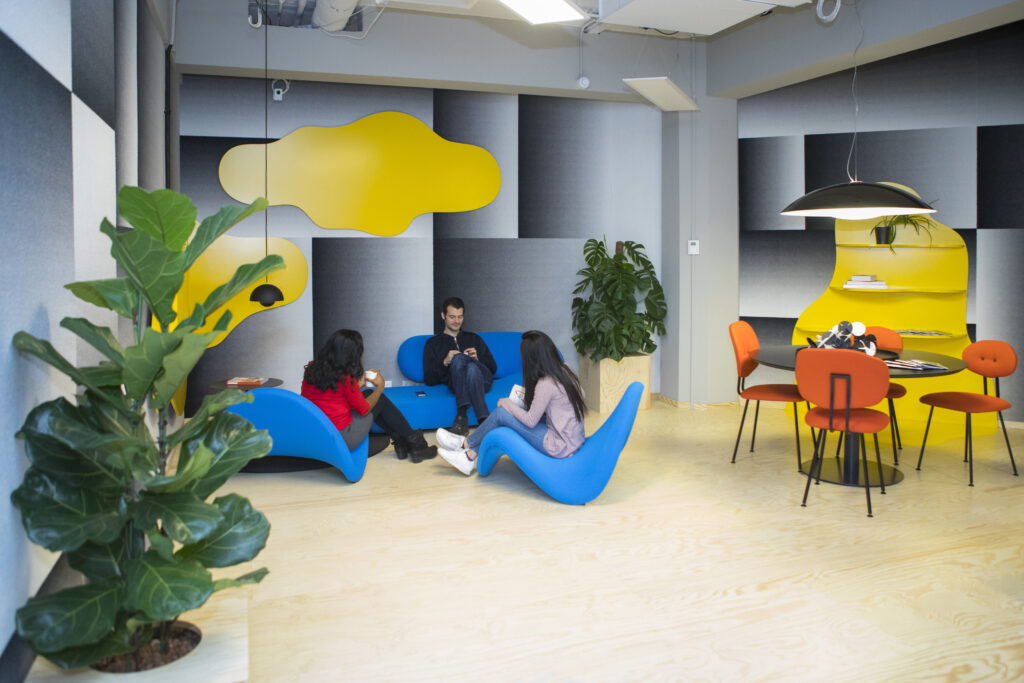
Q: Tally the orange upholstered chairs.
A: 4